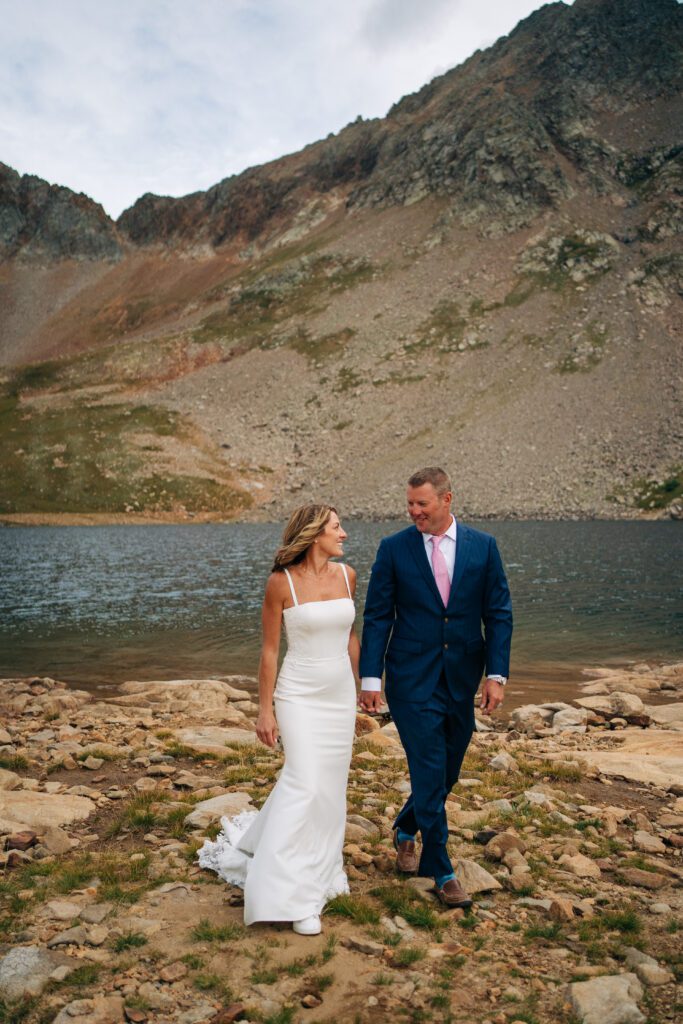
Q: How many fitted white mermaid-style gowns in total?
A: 1